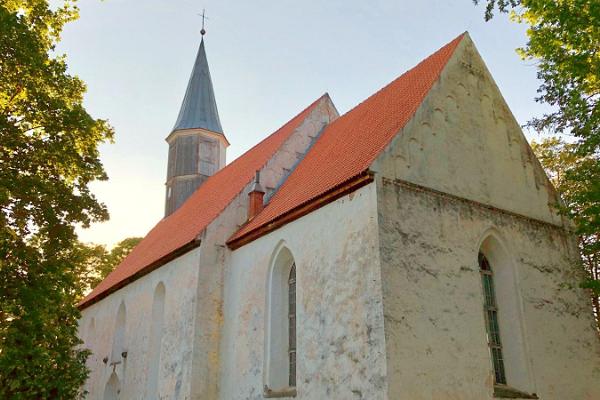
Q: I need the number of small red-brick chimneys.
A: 1